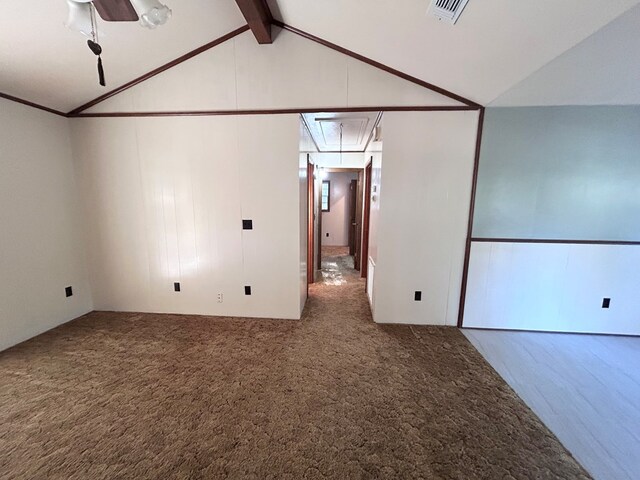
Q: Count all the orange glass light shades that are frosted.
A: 0